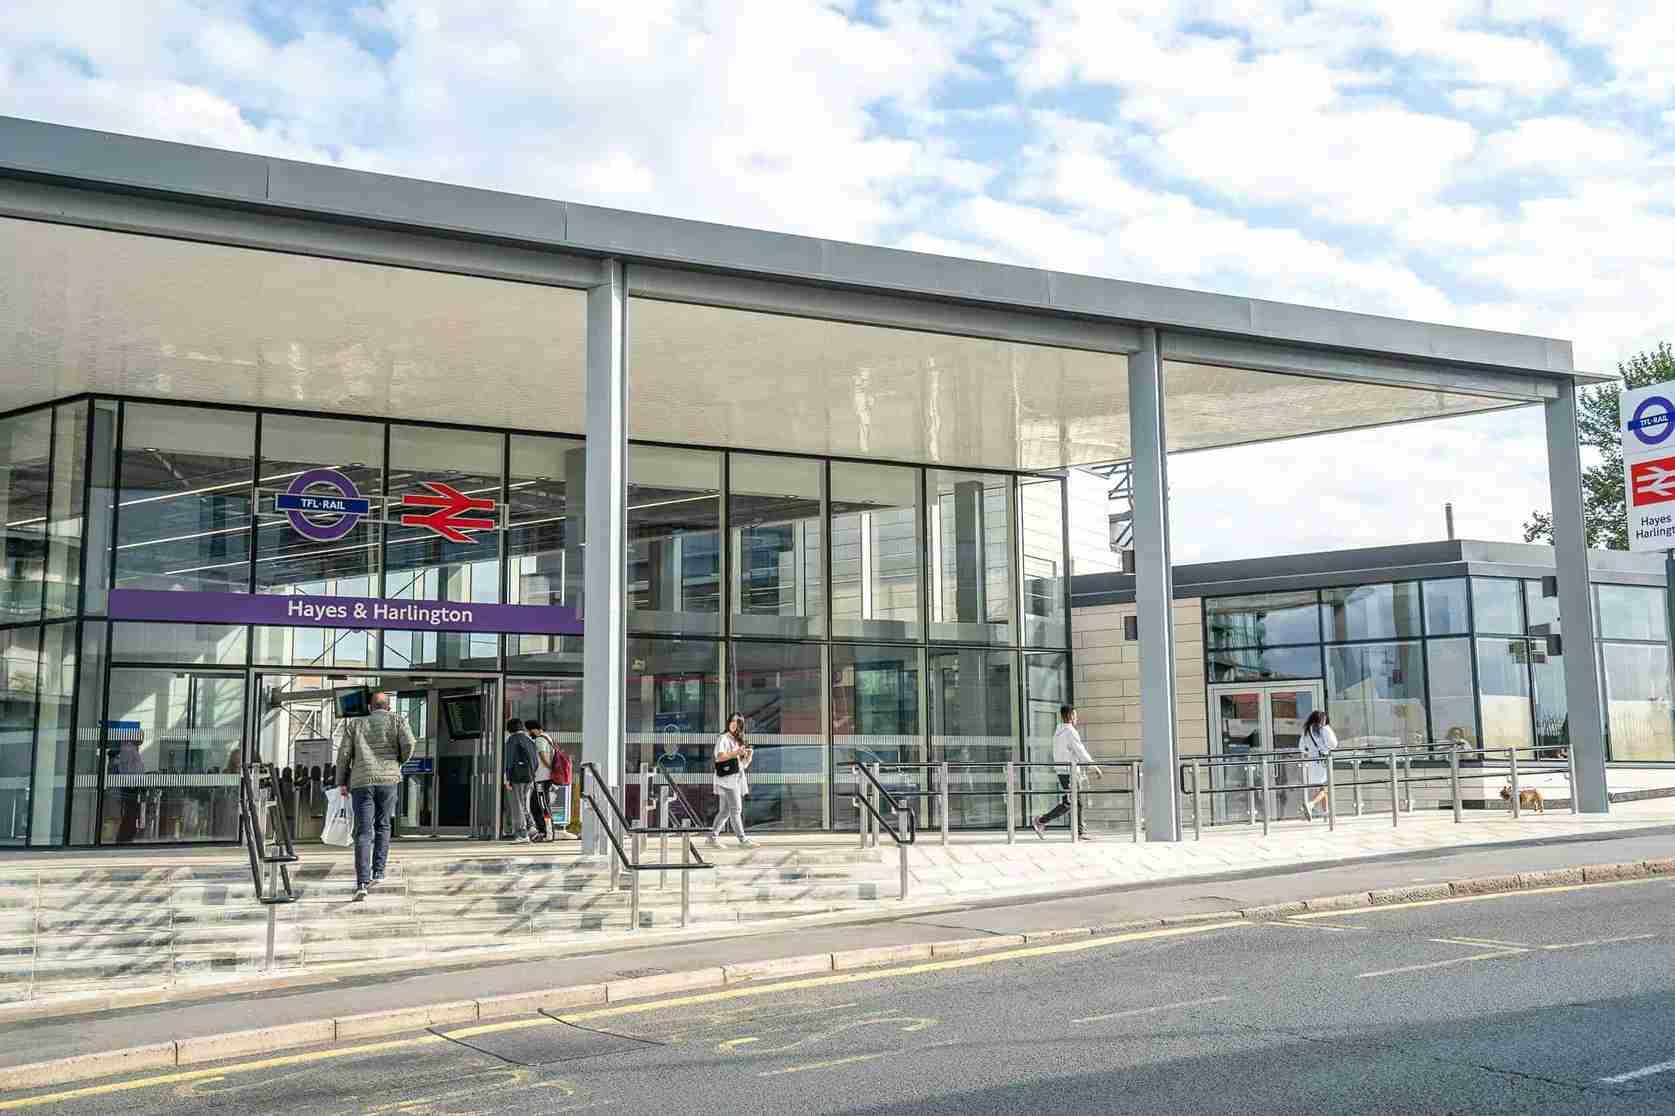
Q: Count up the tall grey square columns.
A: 3